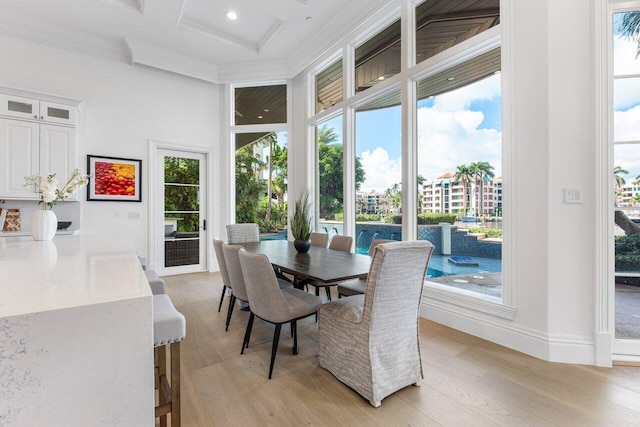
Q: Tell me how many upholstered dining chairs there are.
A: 8